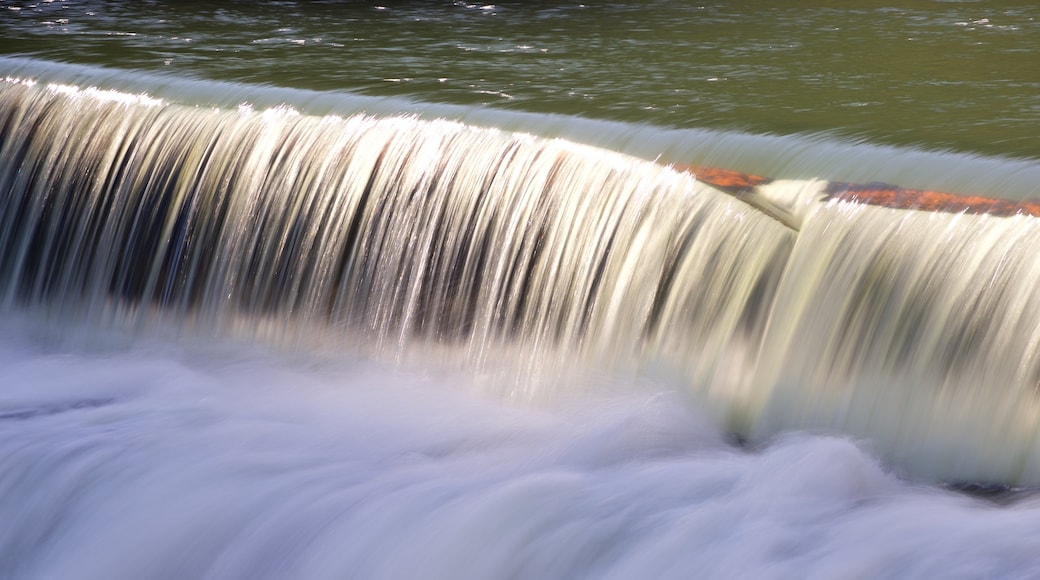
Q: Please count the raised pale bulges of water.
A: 2